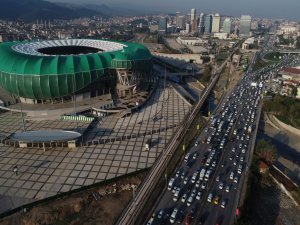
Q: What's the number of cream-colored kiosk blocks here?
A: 2